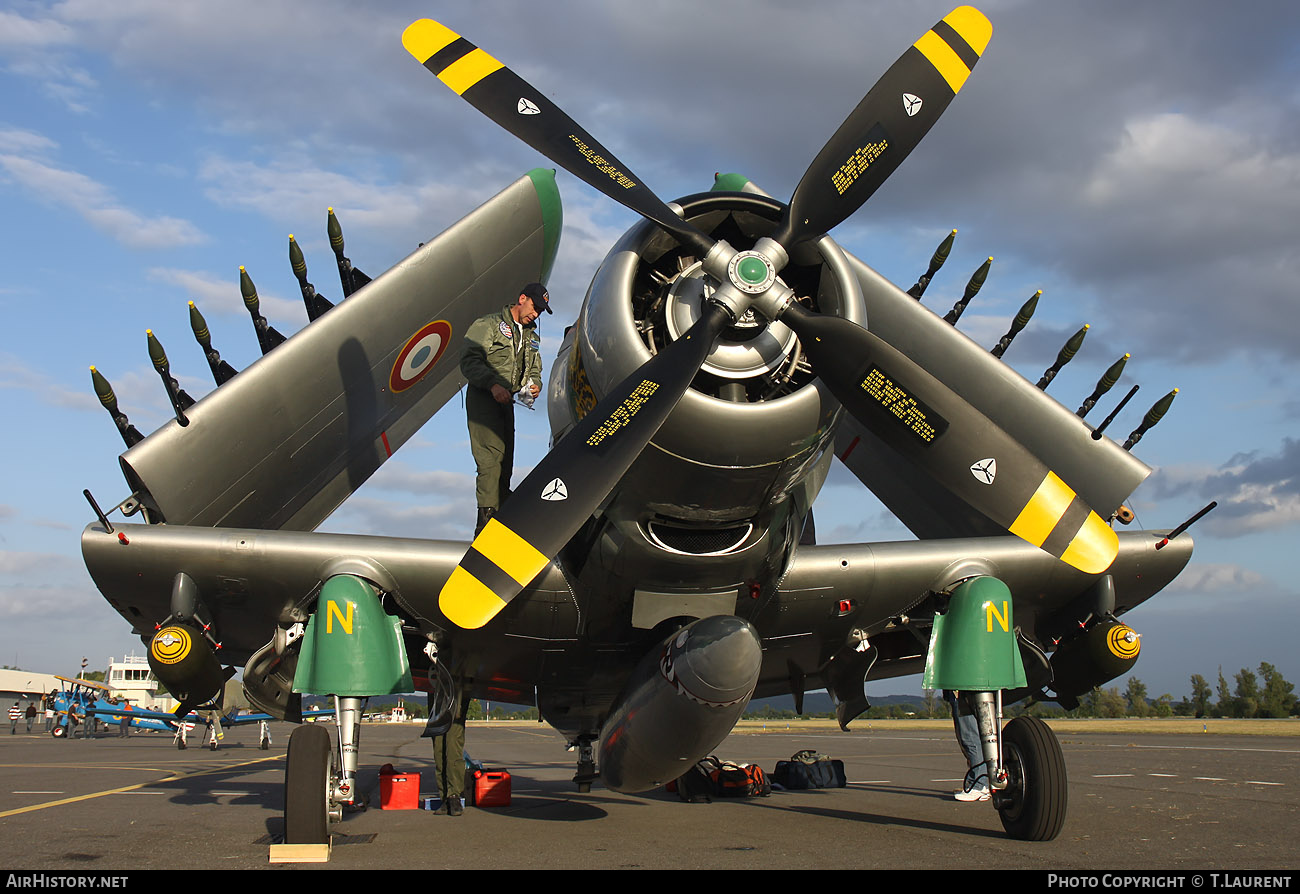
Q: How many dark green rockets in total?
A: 12